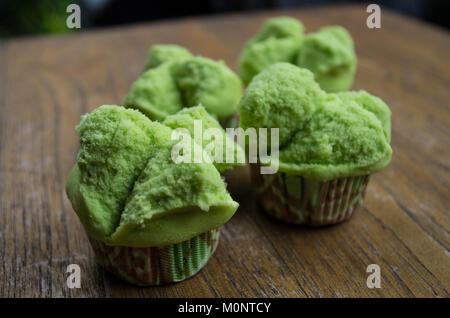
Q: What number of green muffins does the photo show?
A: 4